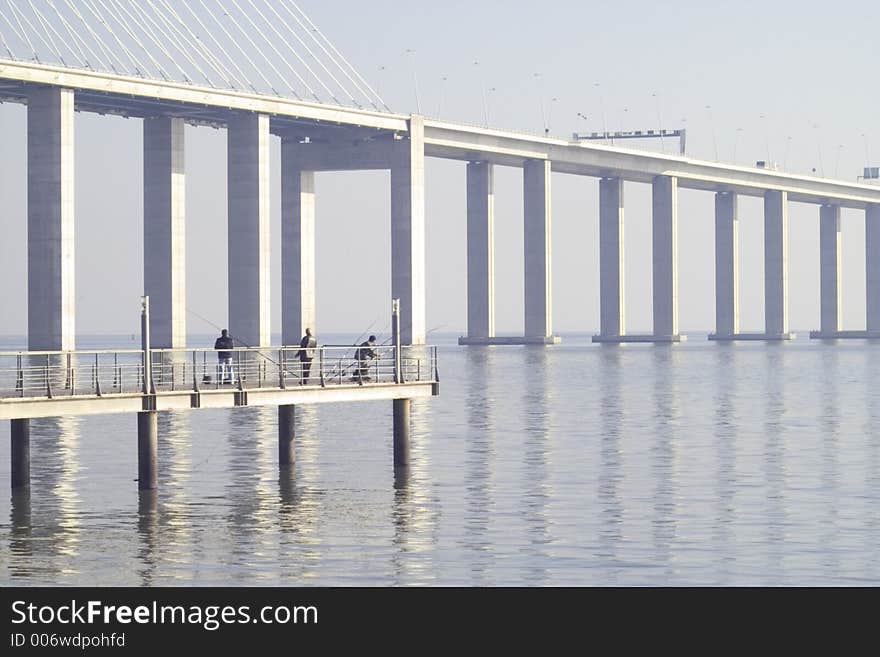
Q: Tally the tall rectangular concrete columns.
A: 13